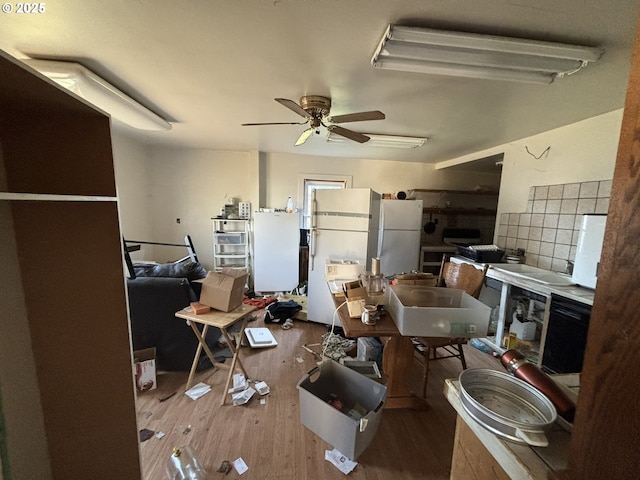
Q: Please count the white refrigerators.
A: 3